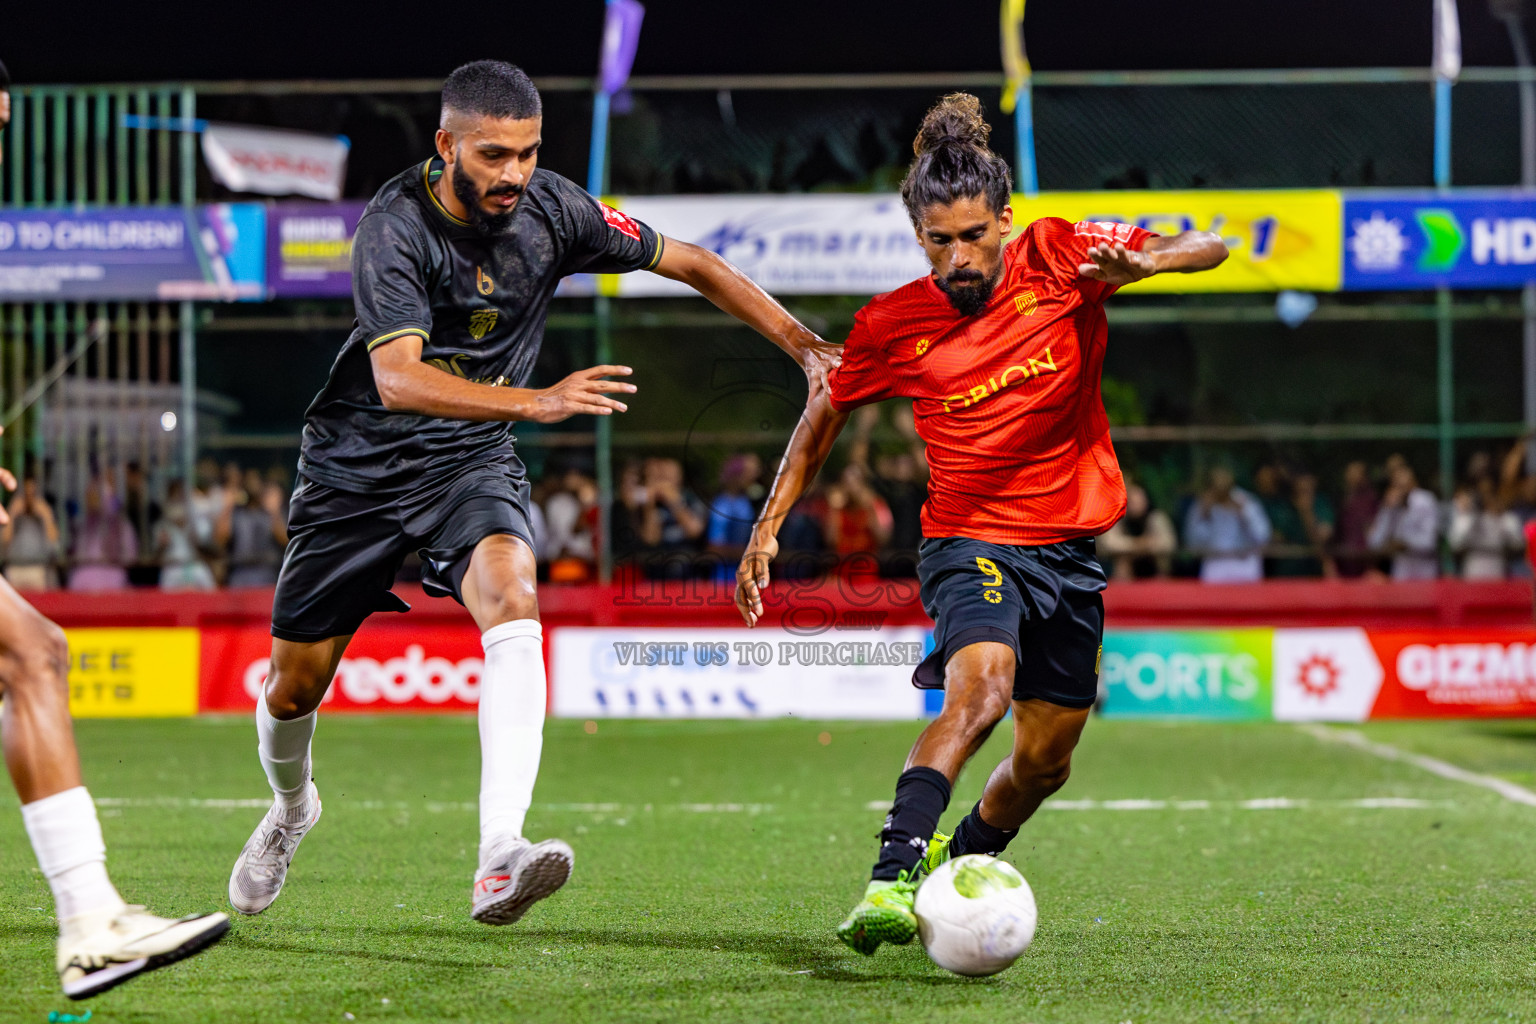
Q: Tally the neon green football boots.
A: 2